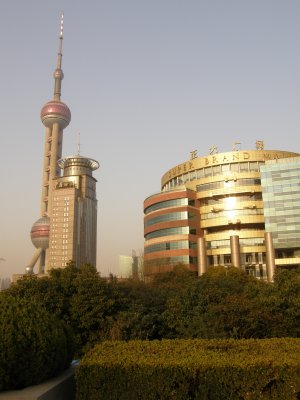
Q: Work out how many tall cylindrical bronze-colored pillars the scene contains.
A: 3